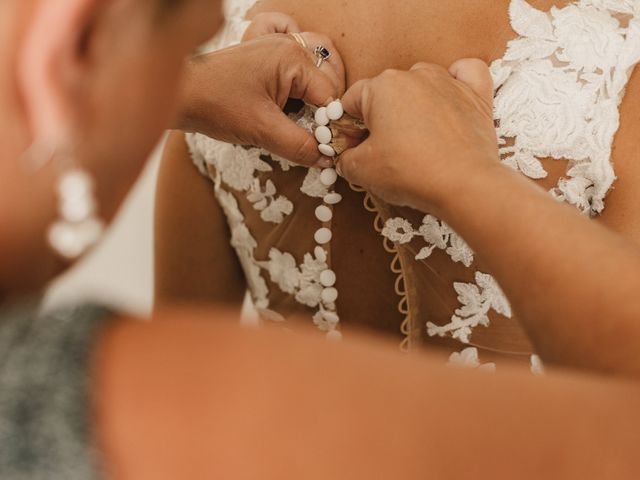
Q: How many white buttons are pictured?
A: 13